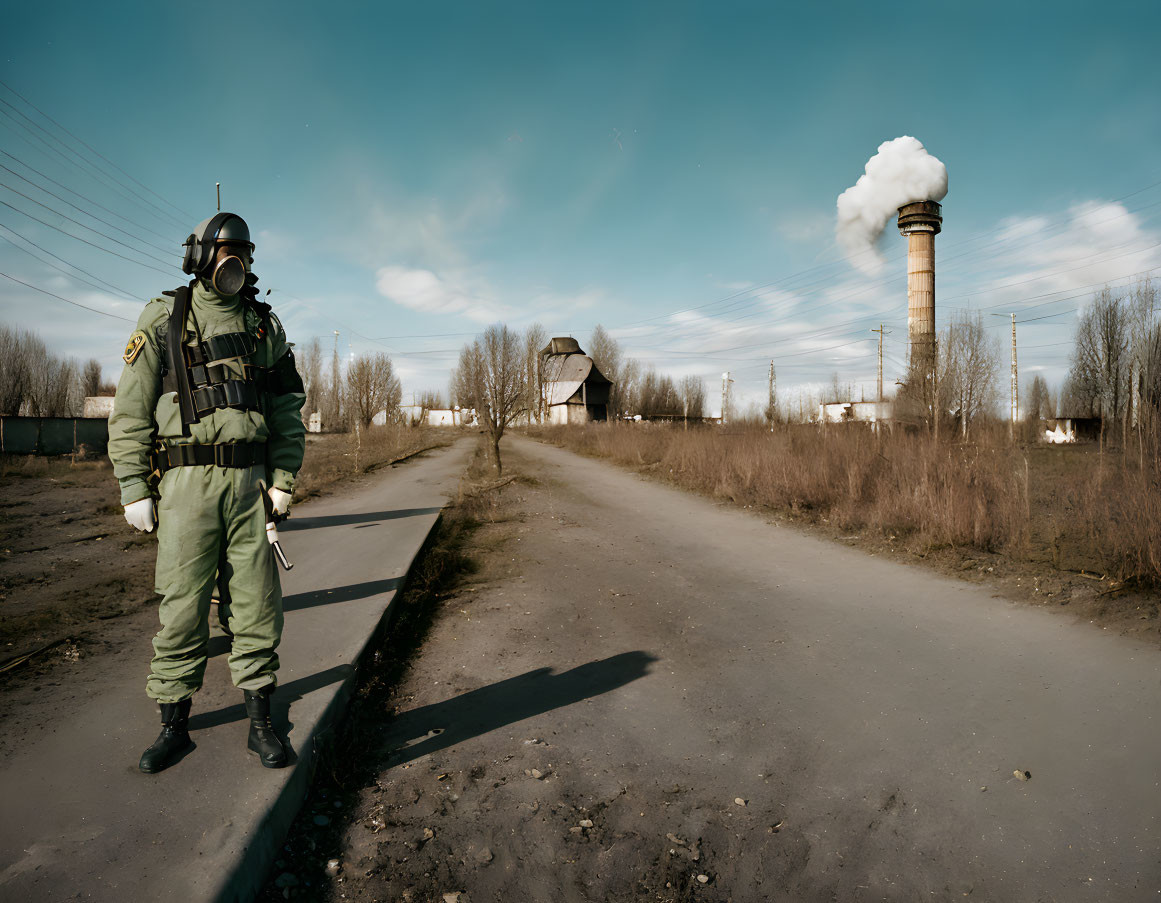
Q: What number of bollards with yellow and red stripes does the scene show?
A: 0